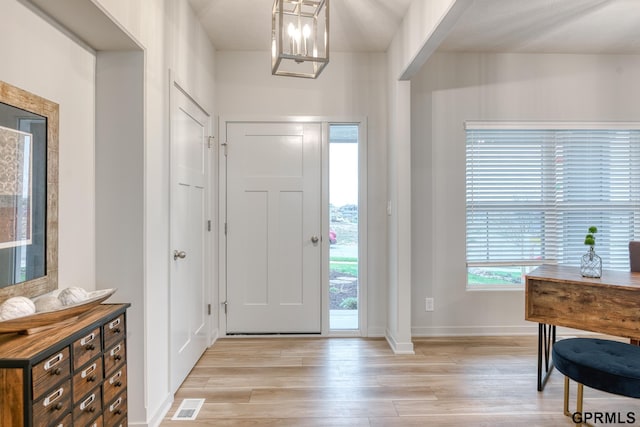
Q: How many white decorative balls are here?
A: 3